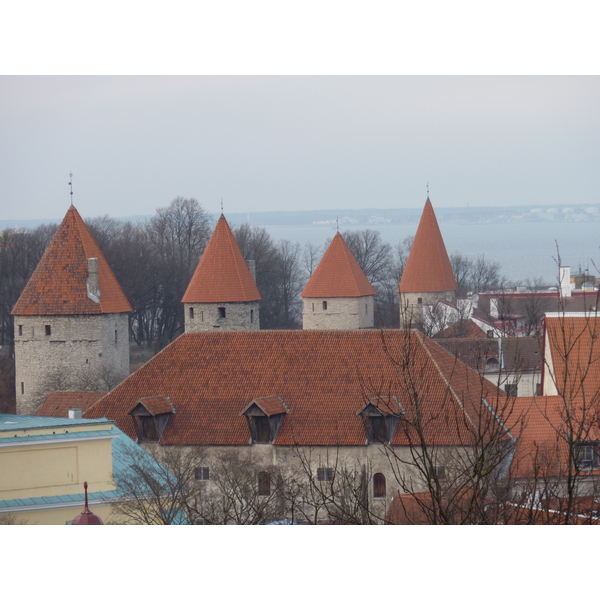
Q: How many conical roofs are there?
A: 4